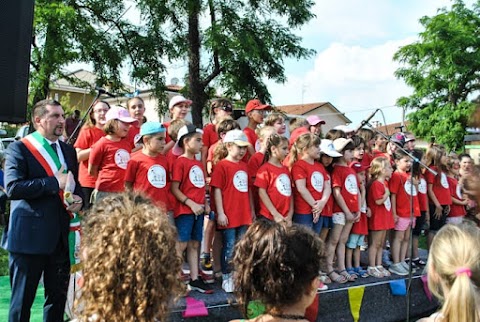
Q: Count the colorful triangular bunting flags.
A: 6